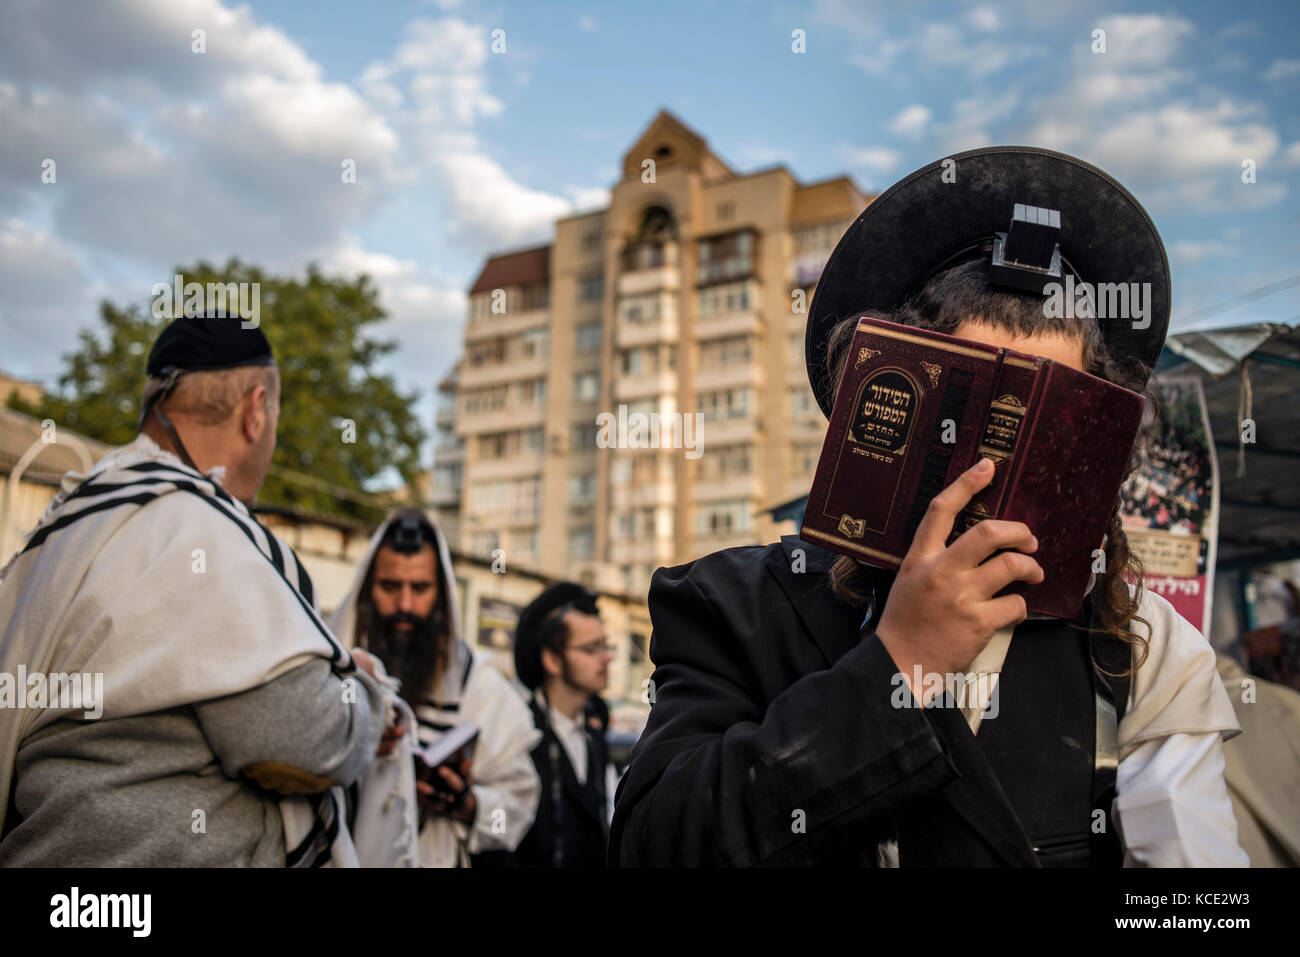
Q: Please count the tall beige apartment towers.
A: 1